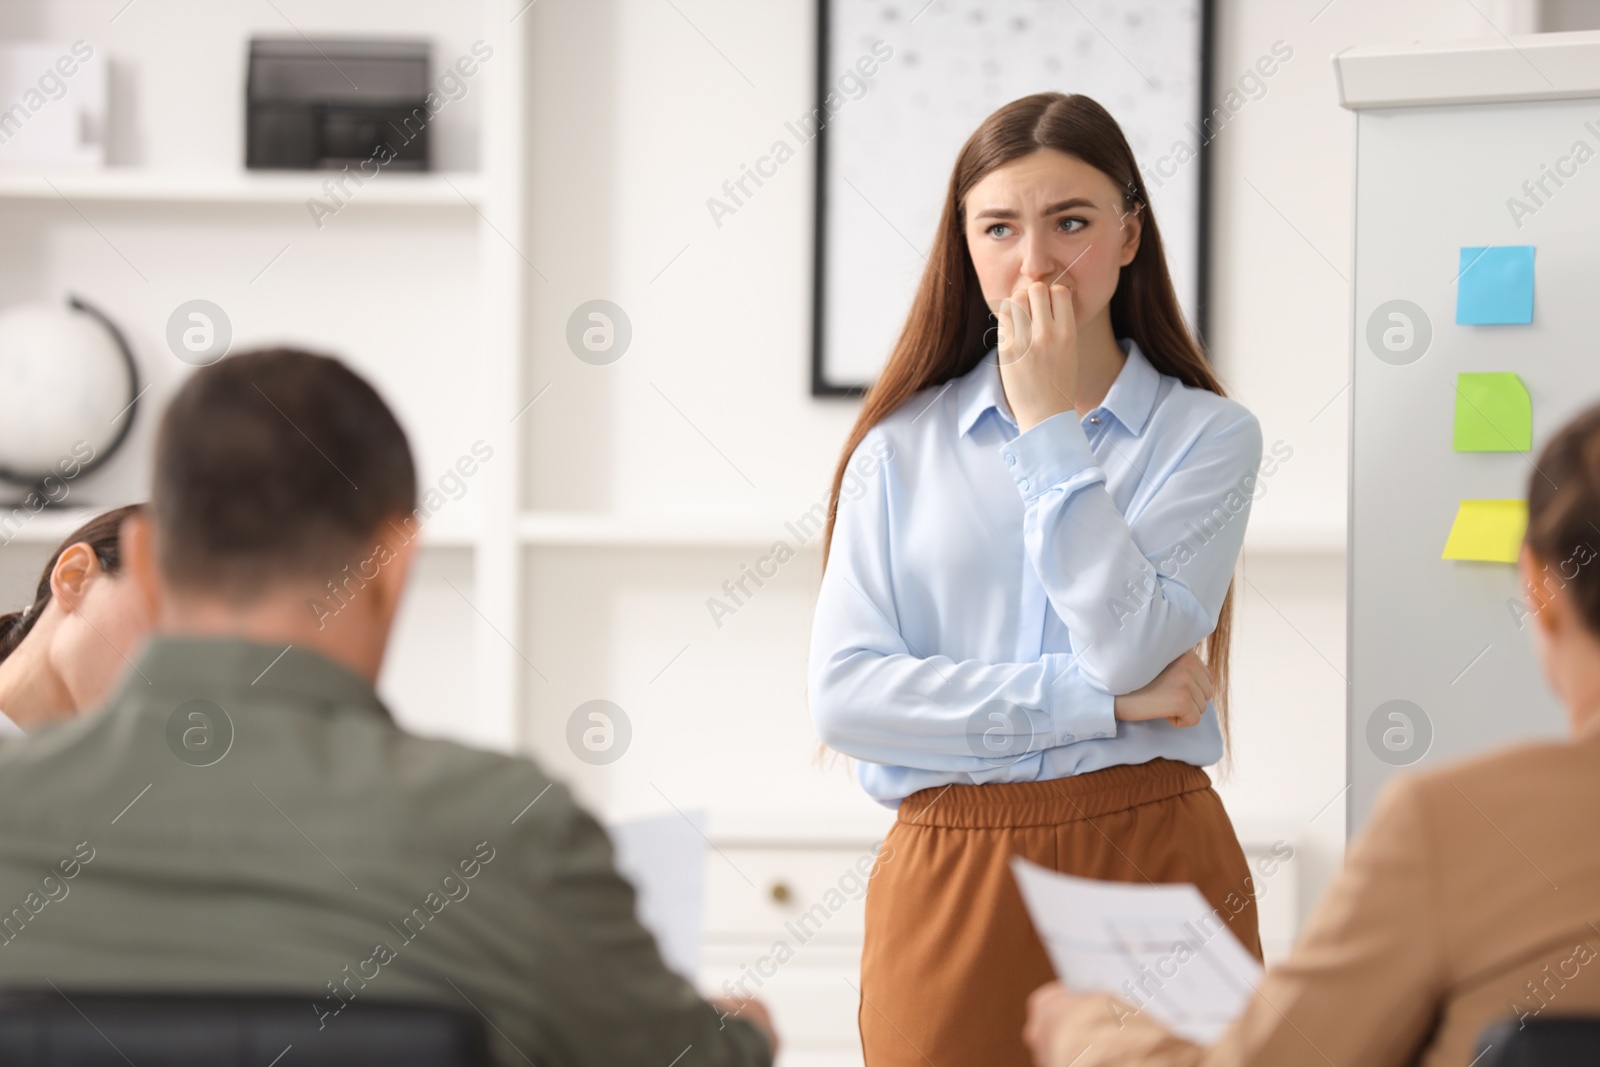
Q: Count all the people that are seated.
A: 3